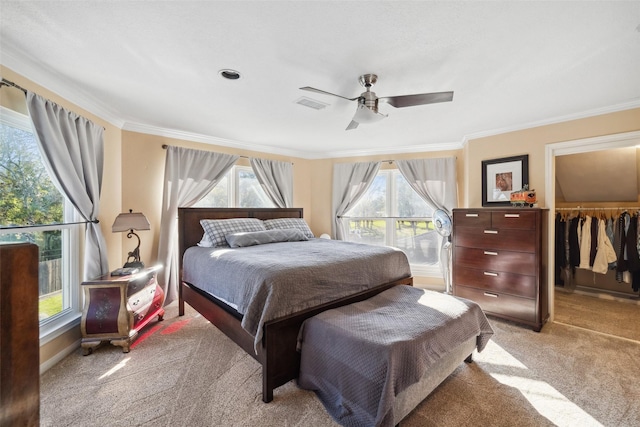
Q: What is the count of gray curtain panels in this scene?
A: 5